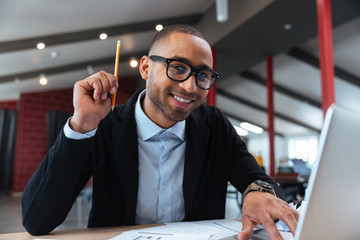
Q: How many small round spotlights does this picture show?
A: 5